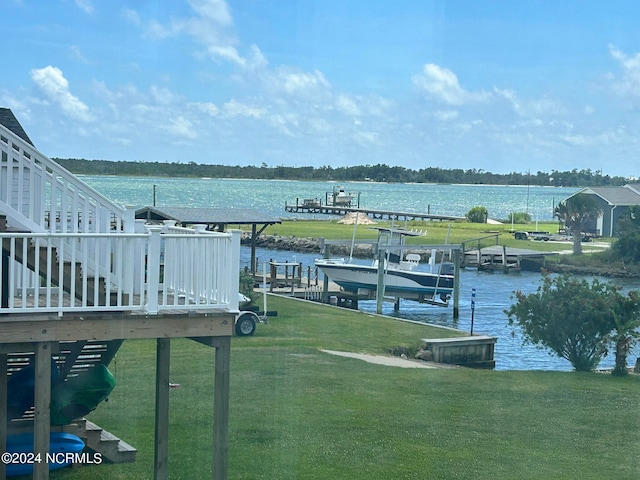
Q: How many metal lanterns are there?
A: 0